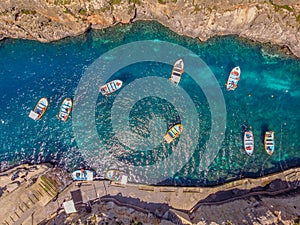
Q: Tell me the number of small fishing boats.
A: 10